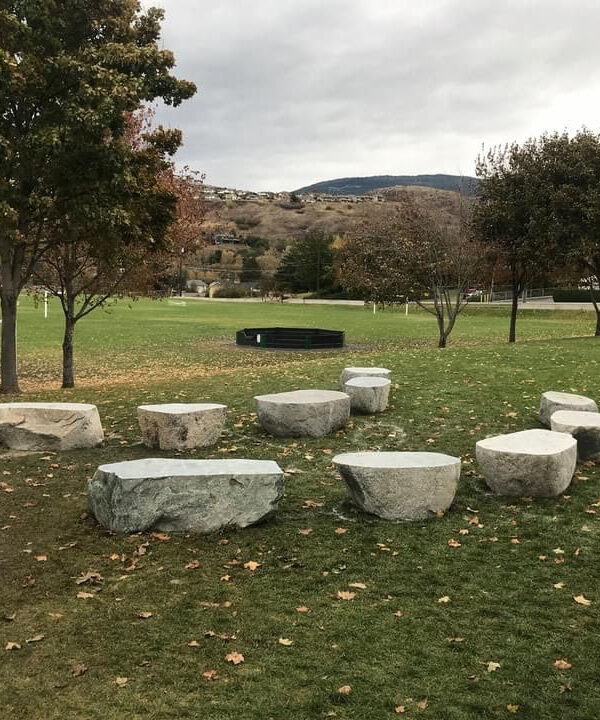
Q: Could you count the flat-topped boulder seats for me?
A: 10